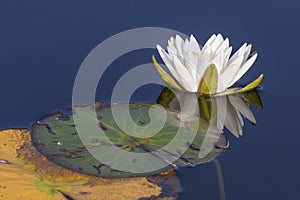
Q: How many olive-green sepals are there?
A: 3